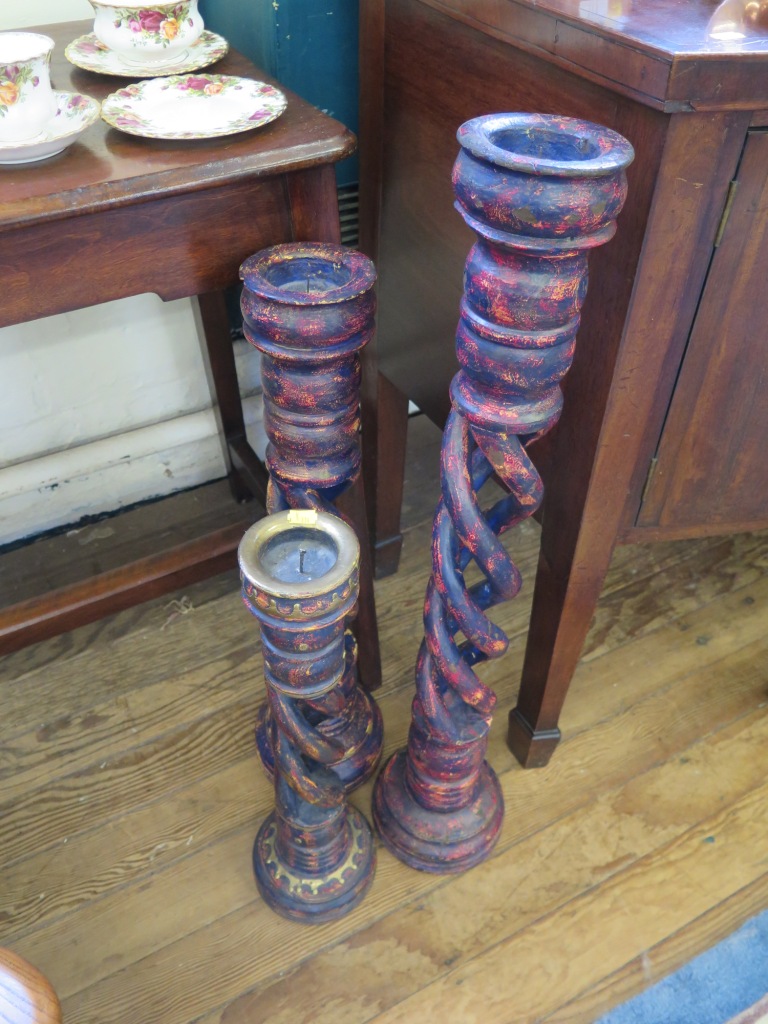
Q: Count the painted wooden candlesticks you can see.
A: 3